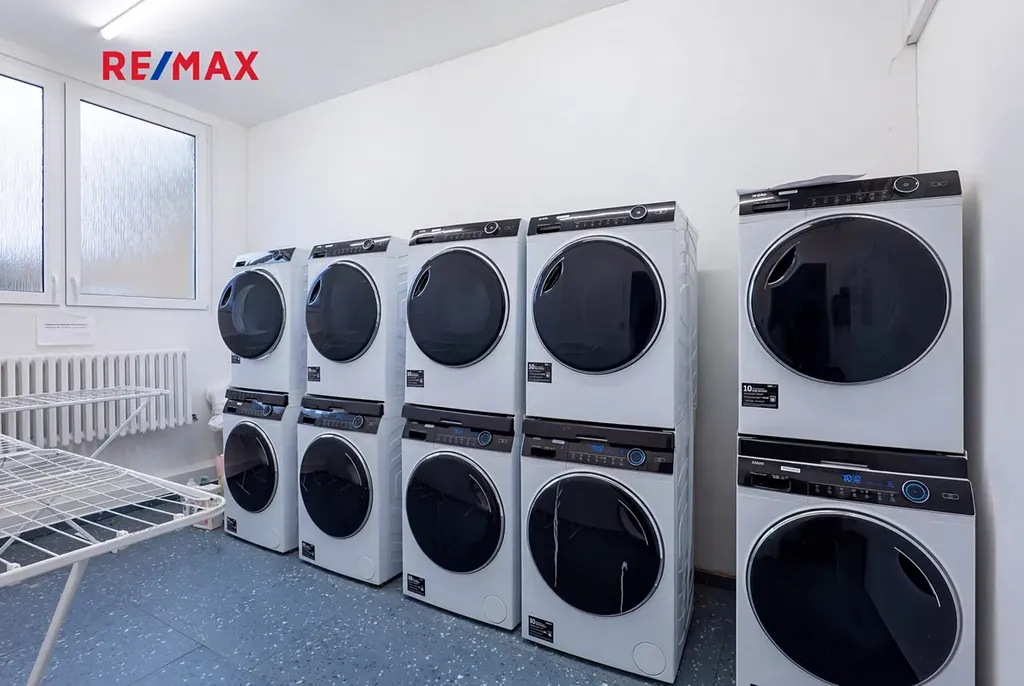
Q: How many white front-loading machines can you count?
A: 10